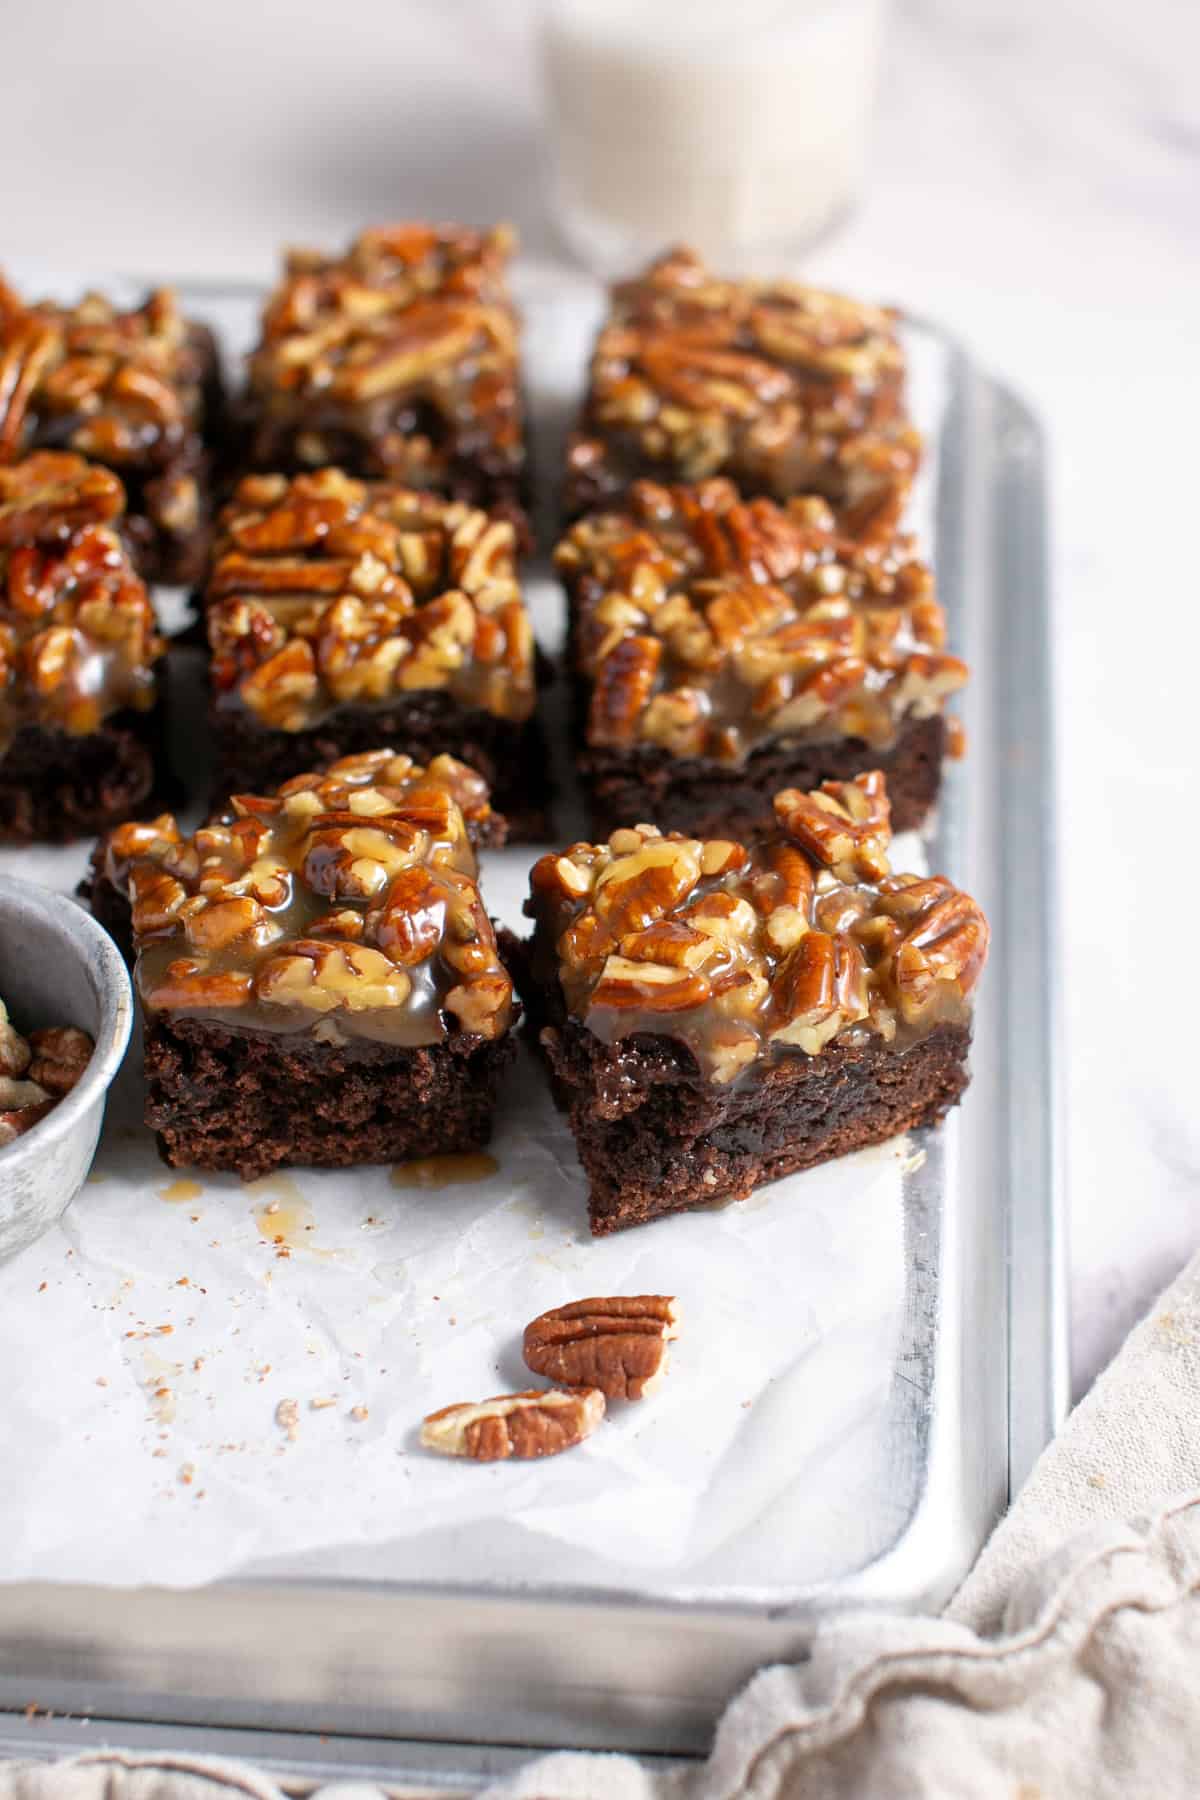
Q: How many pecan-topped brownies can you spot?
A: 8